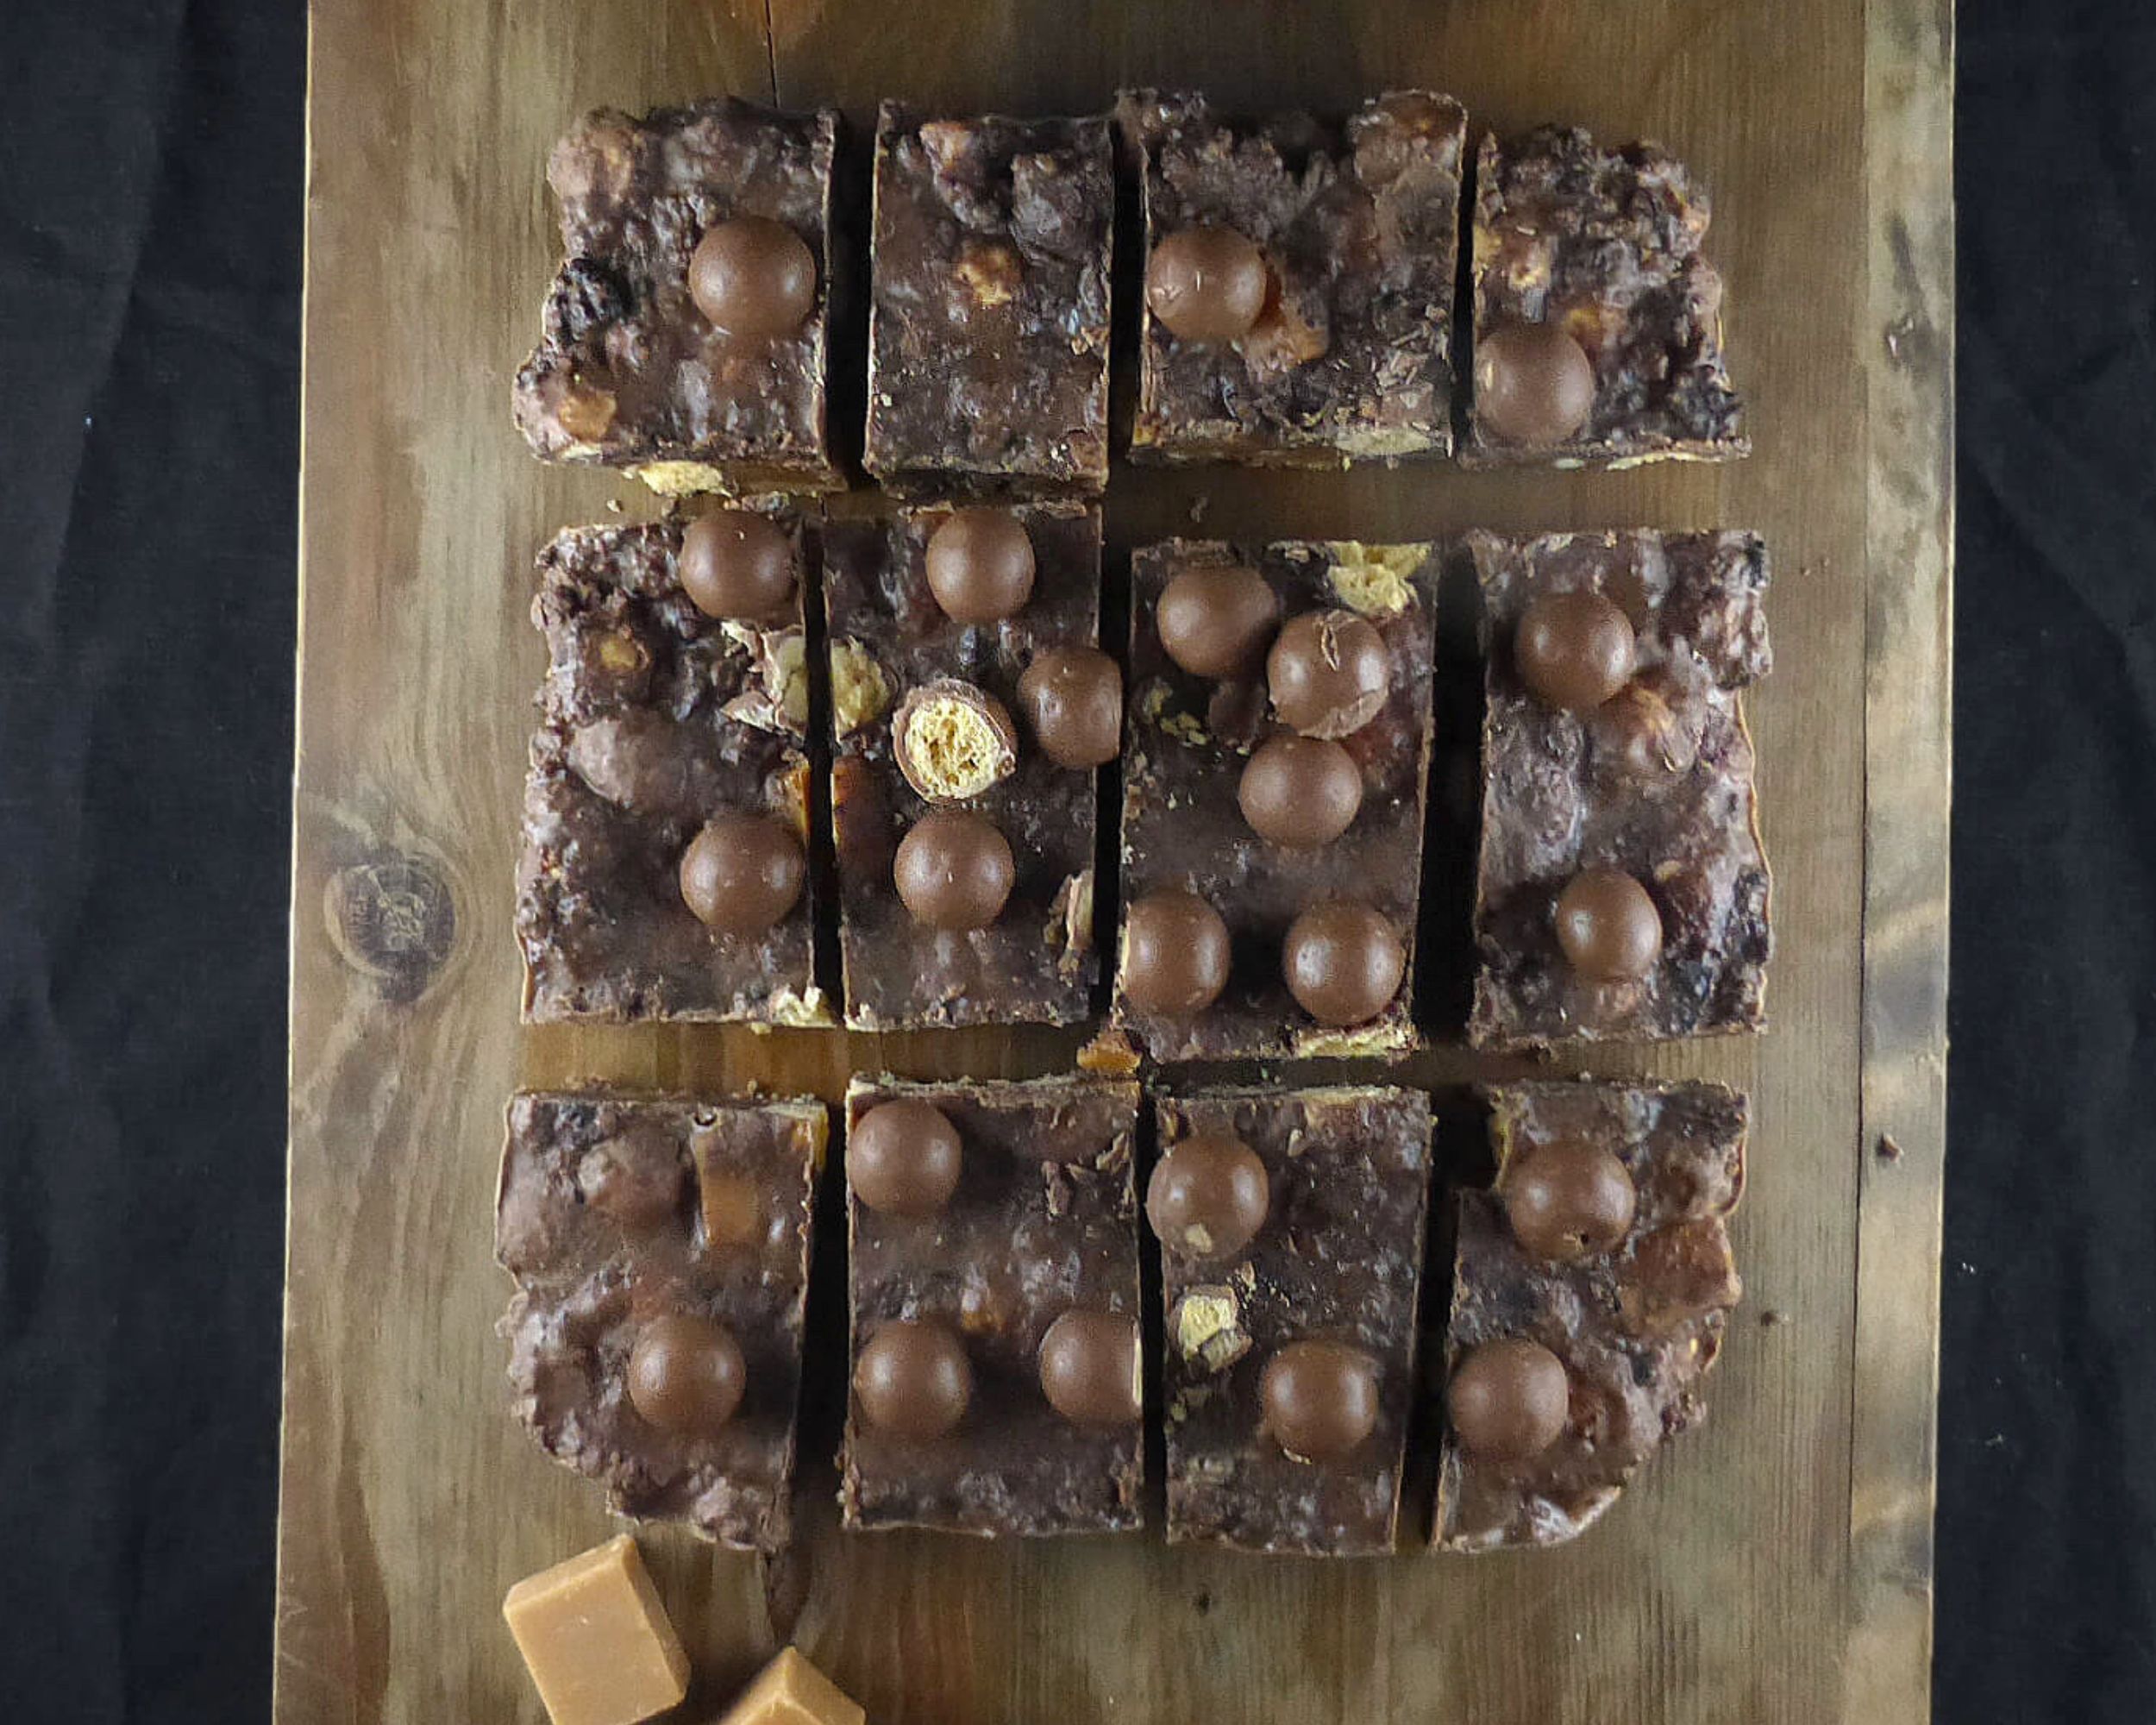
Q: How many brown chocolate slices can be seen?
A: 12